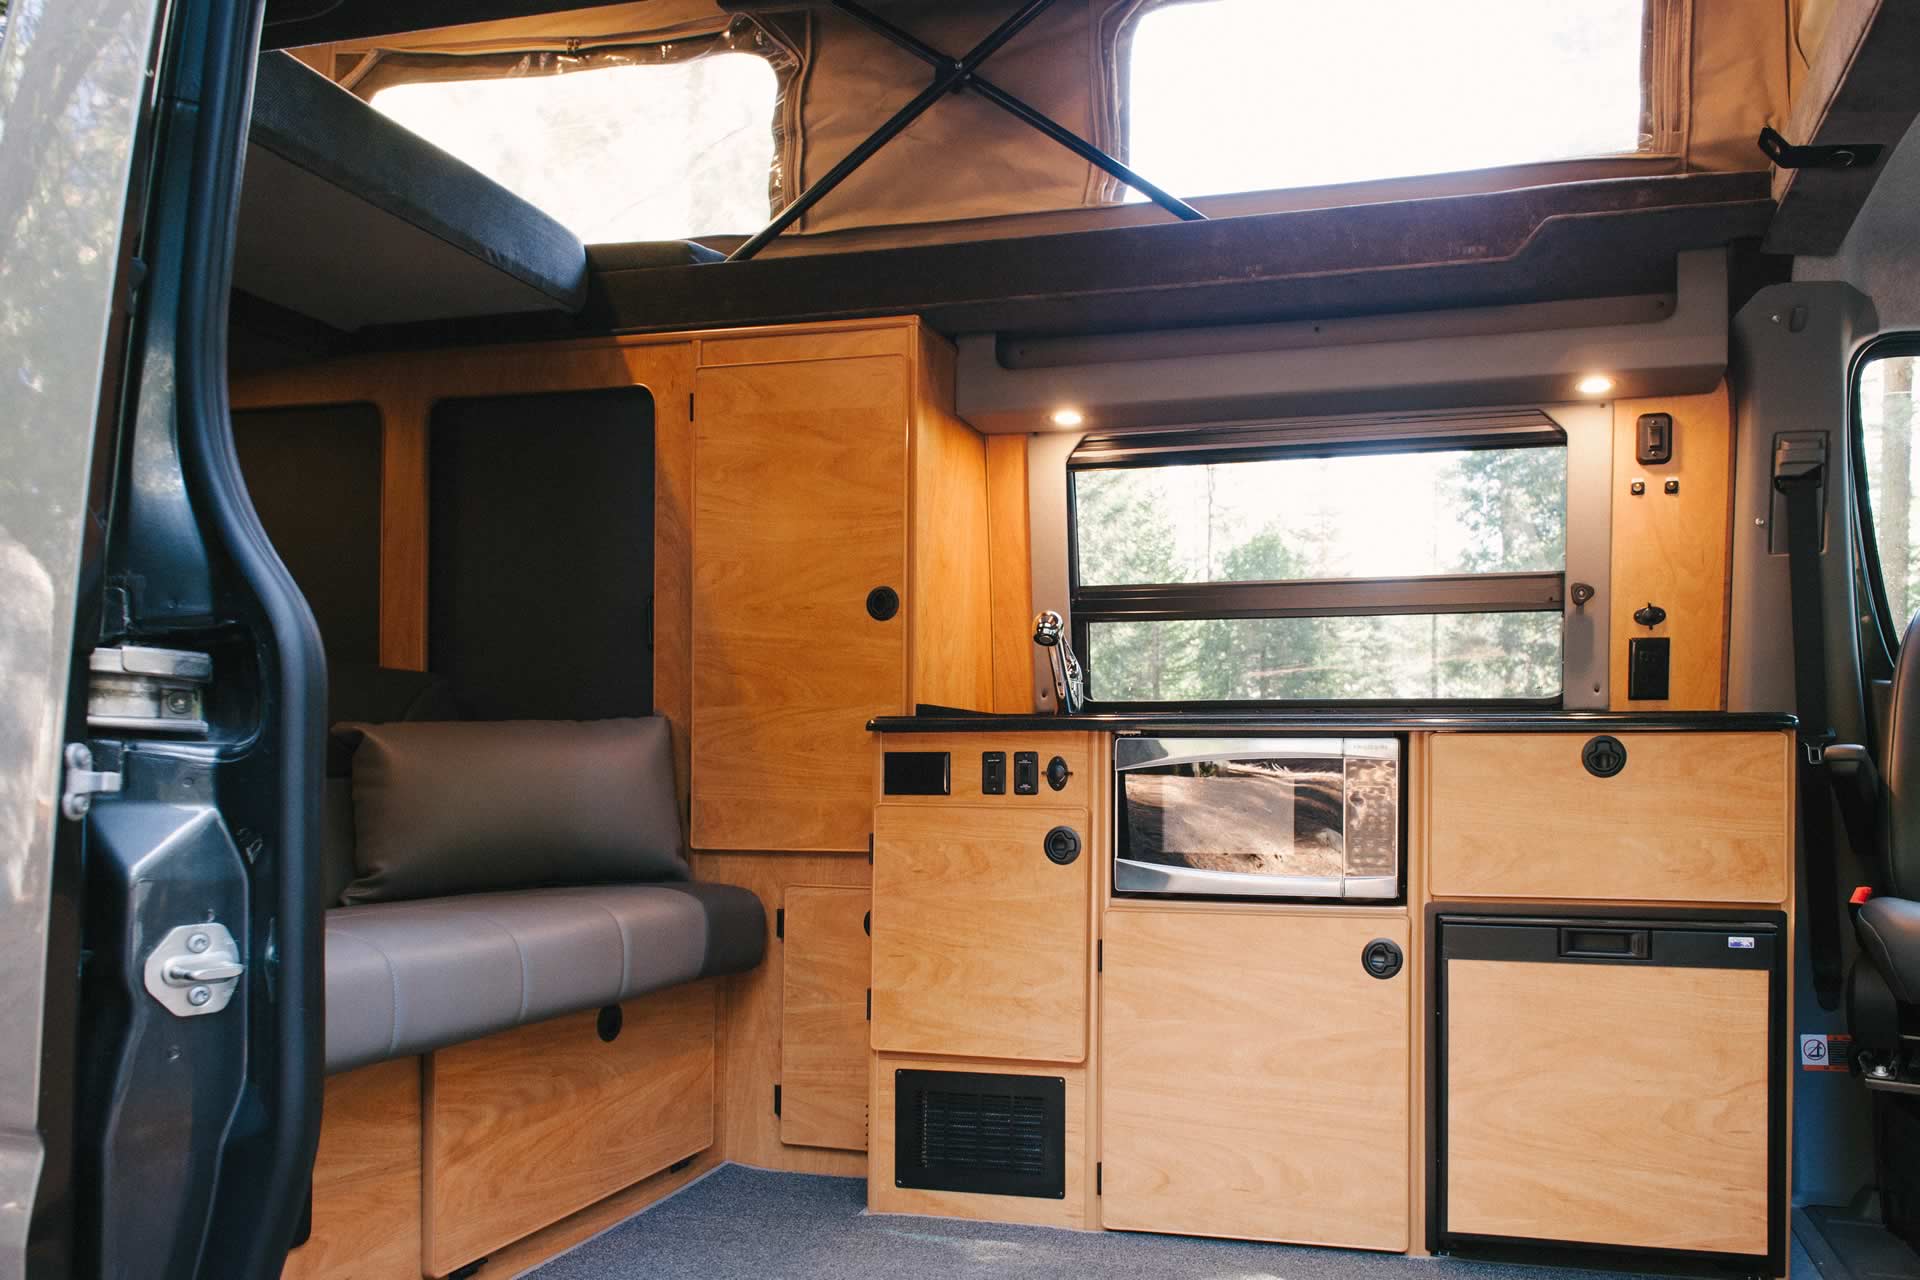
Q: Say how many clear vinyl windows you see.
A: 2